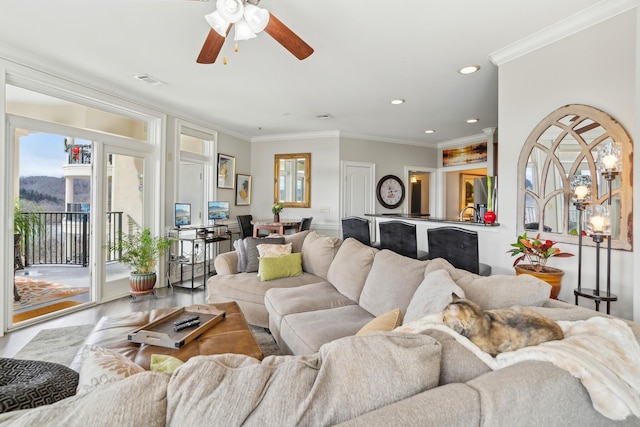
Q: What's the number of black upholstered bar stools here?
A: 3